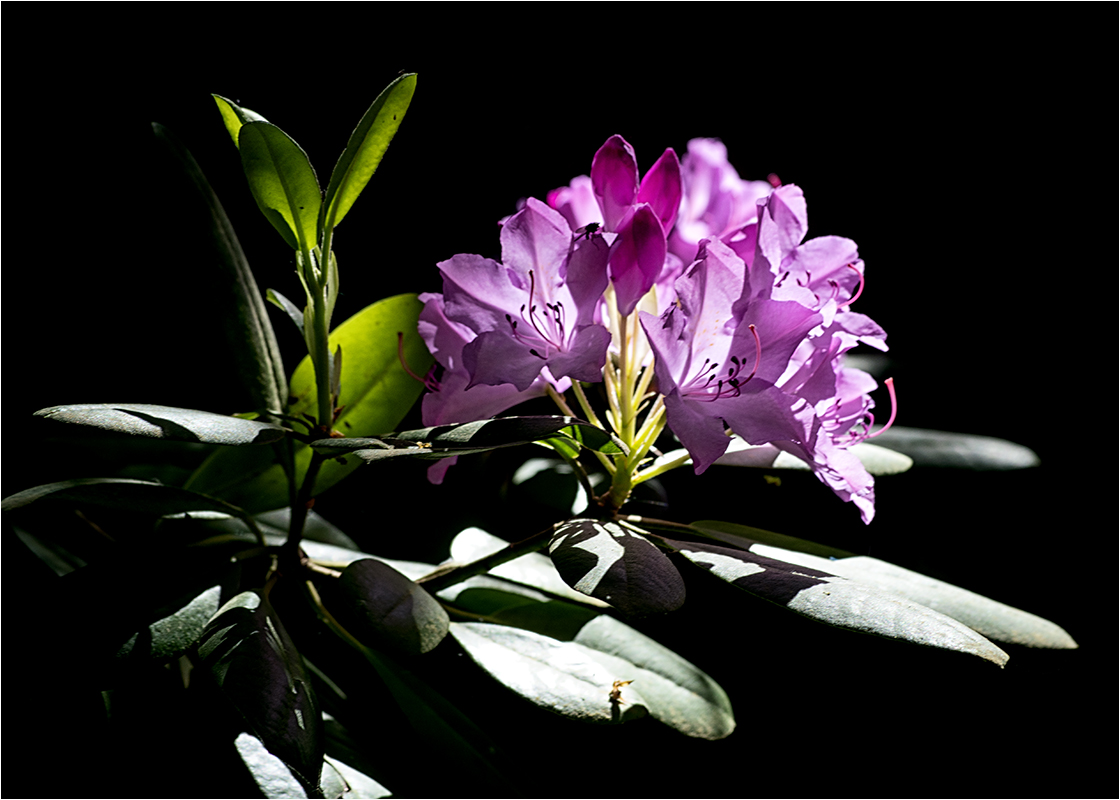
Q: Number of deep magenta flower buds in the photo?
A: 3